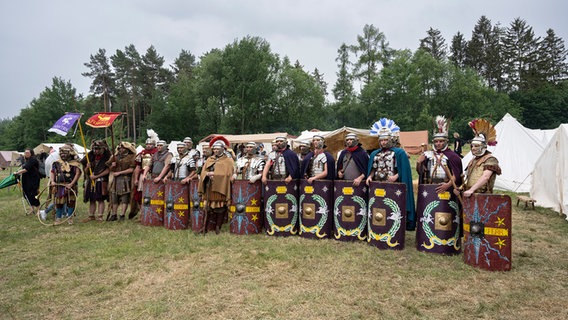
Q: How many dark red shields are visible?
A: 5